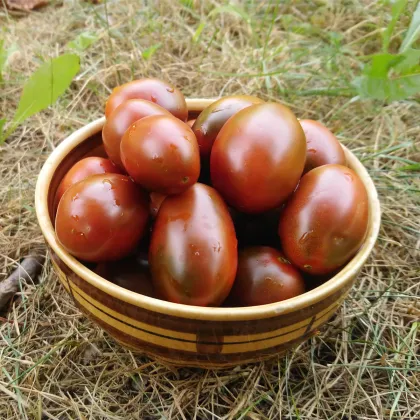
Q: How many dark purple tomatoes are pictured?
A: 11